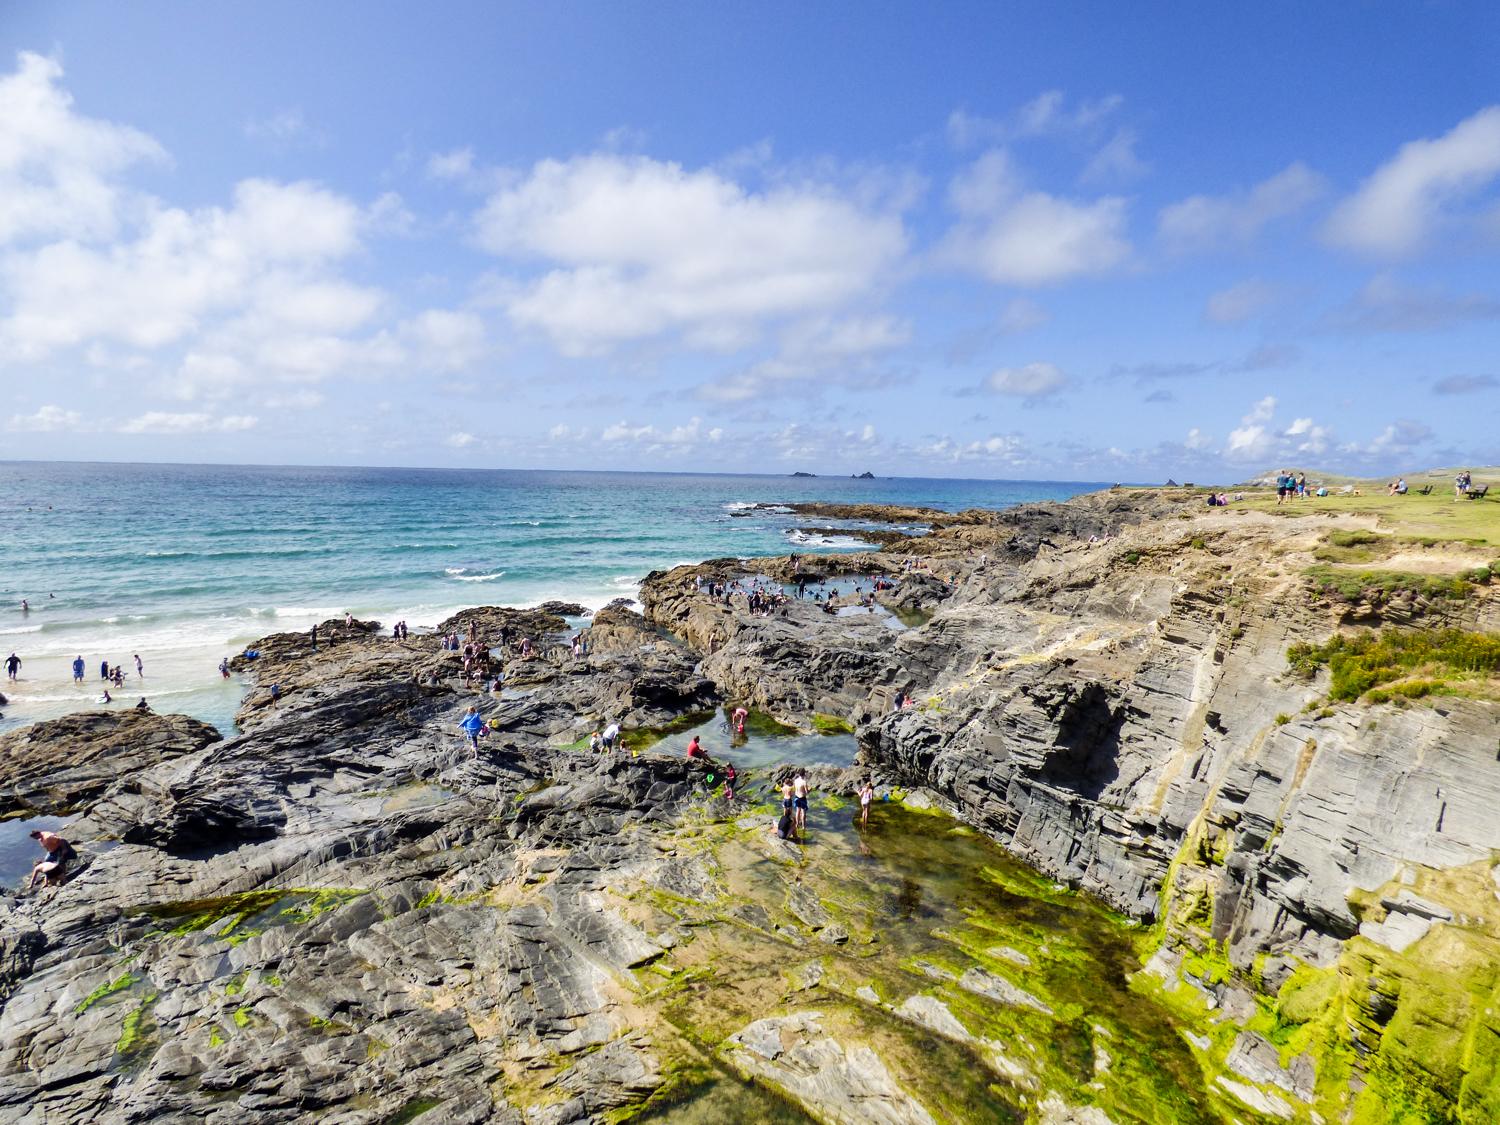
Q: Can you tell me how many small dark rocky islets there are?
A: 2